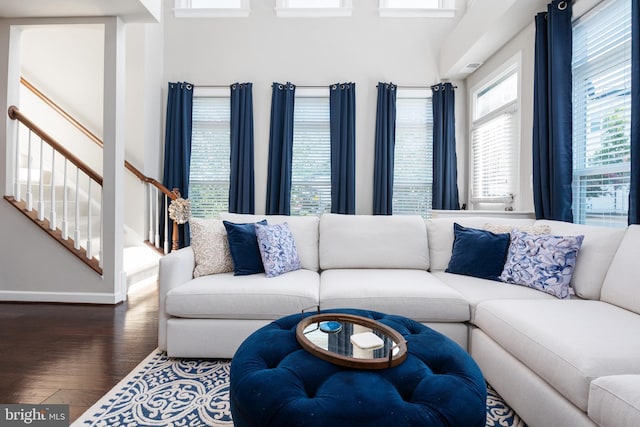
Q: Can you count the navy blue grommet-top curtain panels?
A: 8